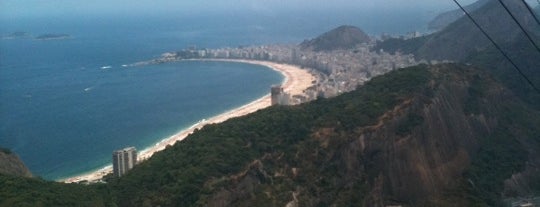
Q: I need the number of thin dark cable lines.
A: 3